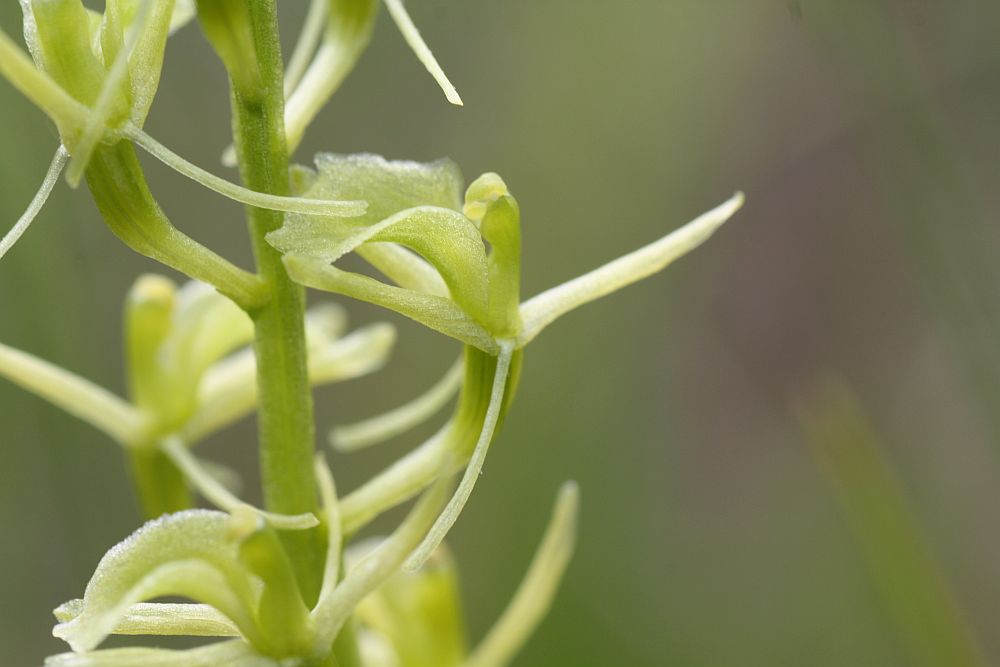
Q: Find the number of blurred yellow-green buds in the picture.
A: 2